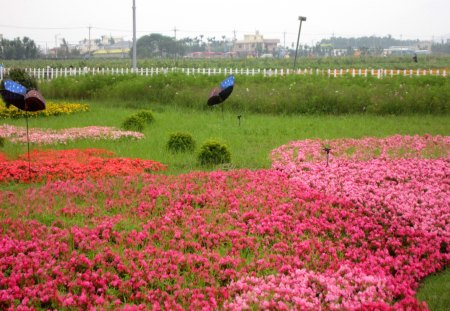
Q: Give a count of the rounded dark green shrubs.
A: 4